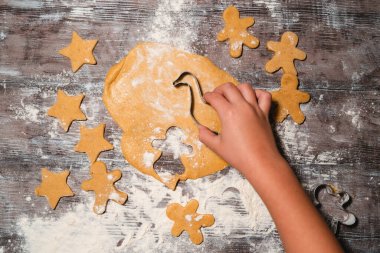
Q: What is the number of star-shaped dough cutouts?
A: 4